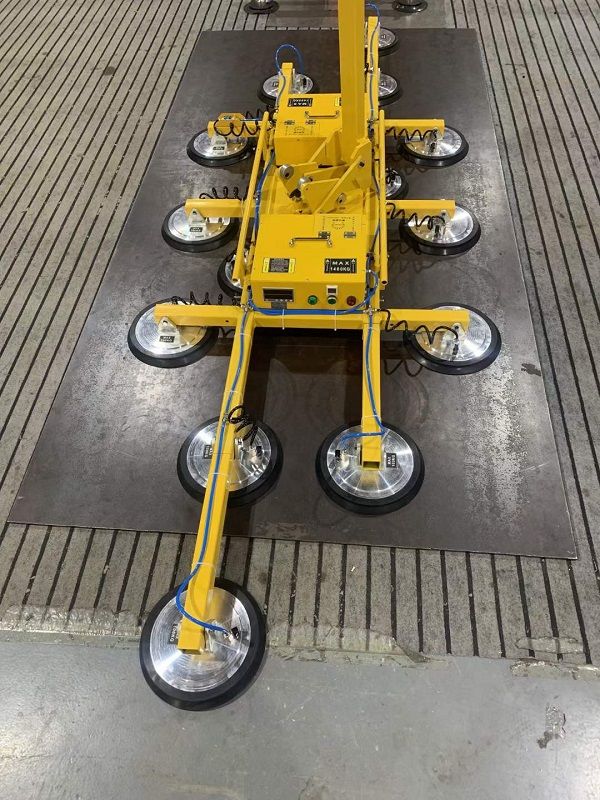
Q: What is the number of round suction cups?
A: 14